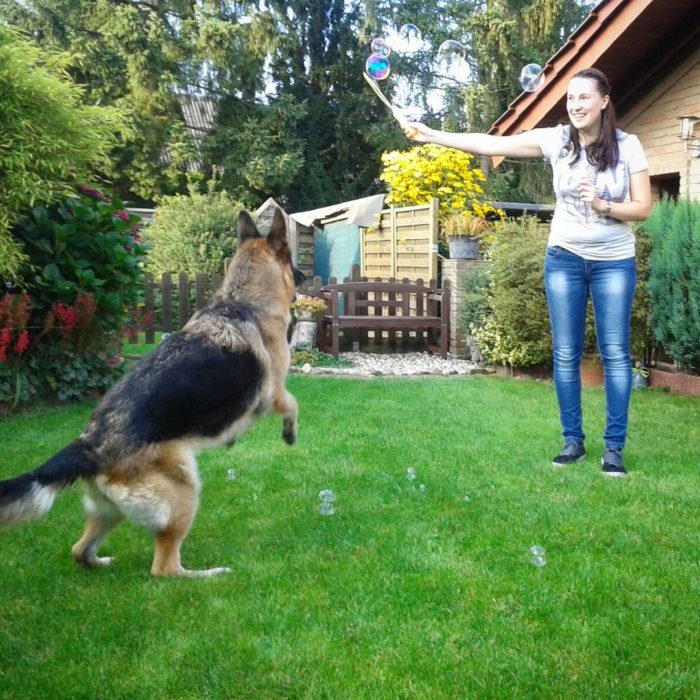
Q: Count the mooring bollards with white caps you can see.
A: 0